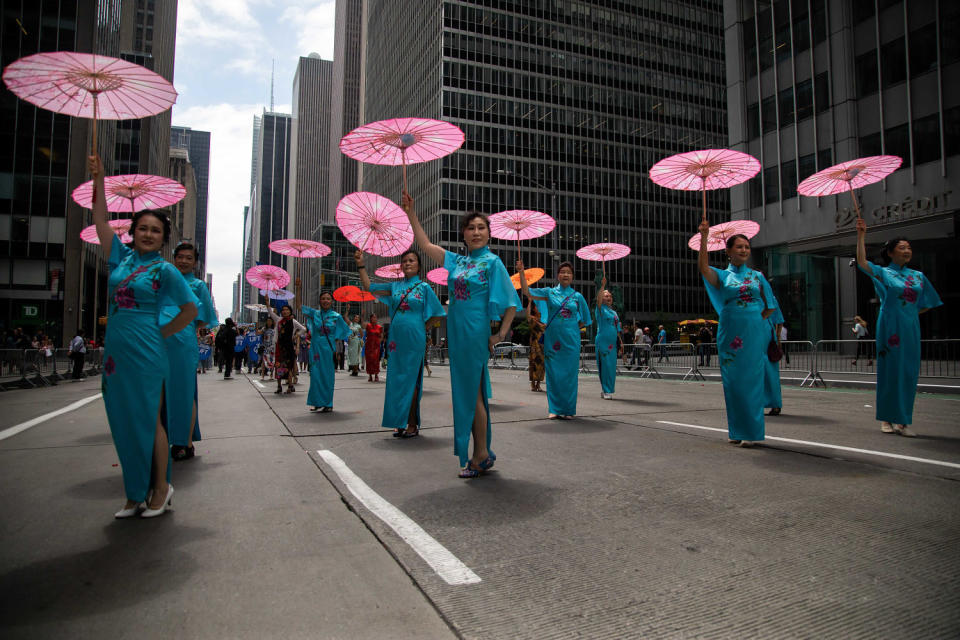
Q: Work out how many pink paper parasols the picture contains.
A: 14